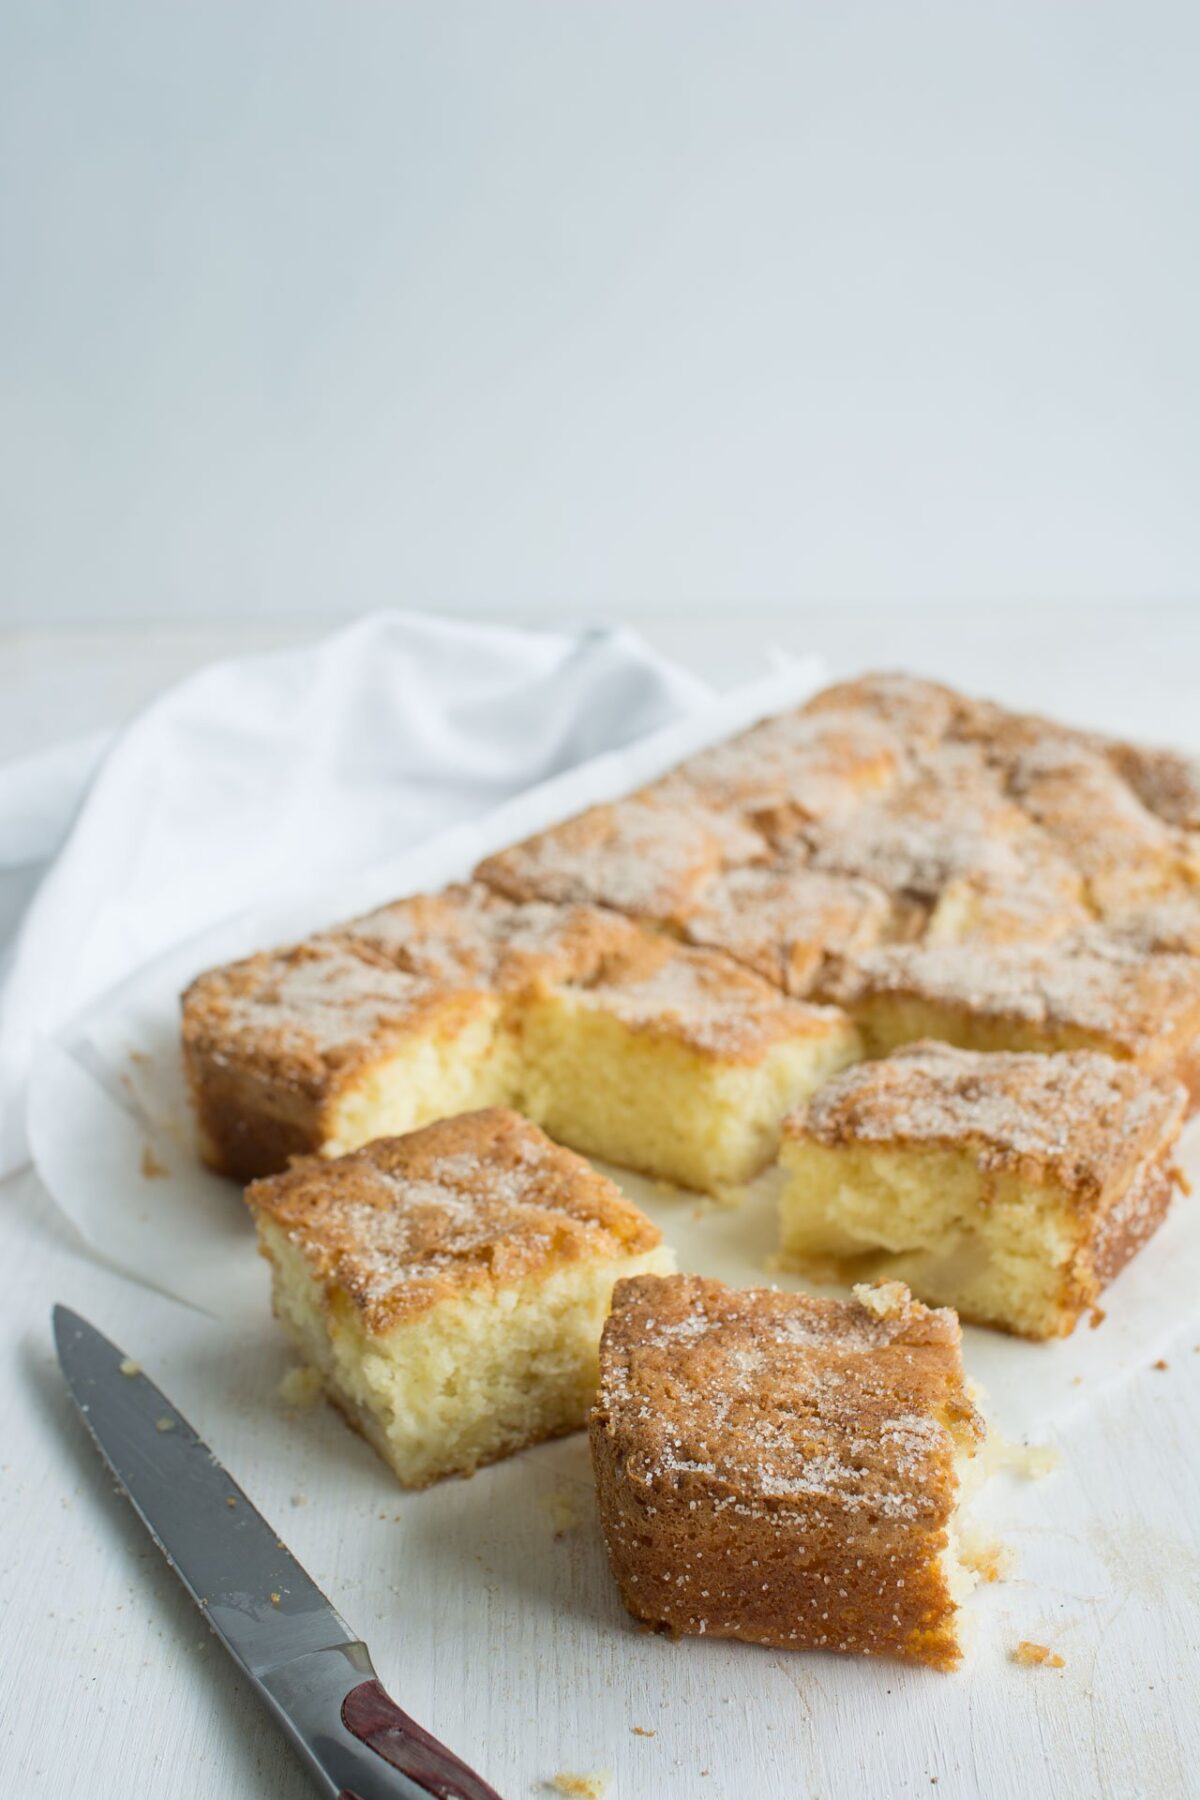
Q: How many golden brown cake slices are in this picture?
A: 3